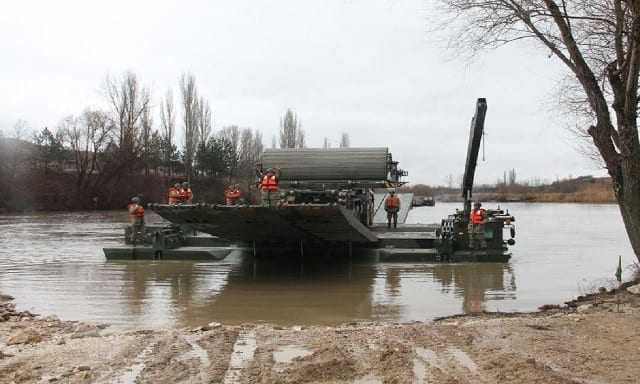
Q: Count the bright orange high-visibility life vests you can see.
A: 7